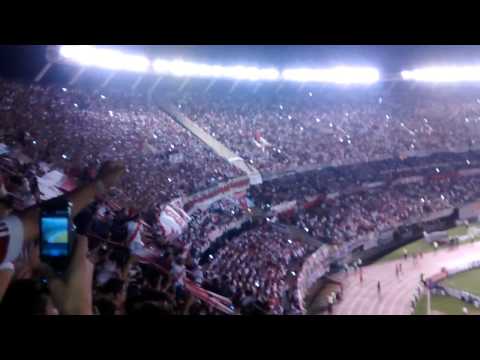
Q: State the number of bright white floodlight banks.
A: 4